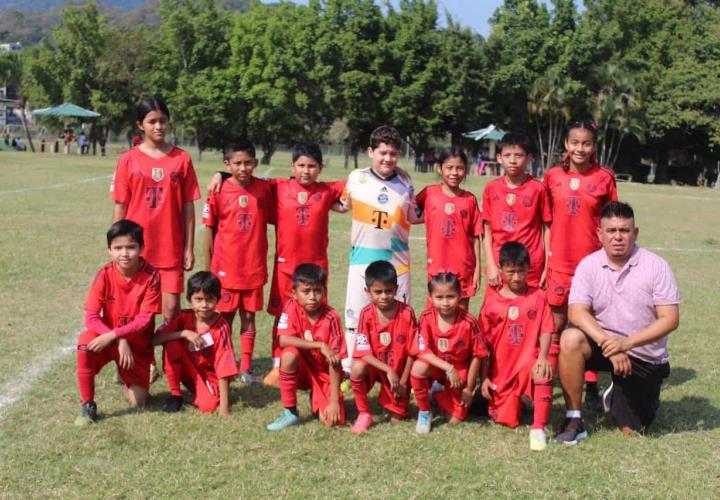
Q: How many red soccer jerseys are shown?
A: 12